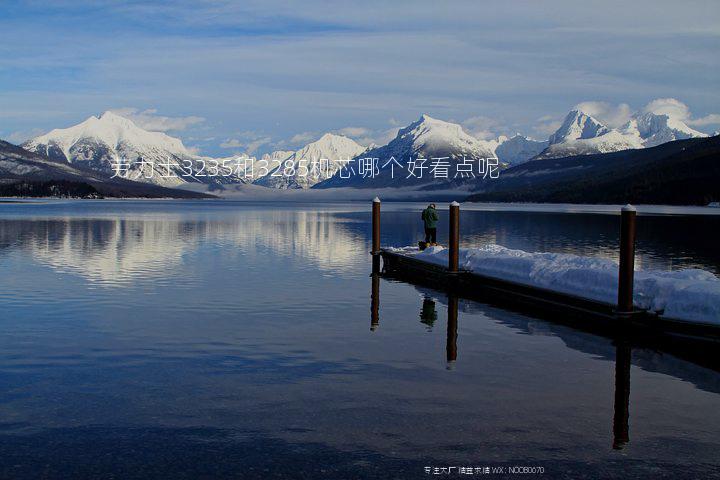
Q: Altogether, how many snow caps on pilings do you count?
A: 3